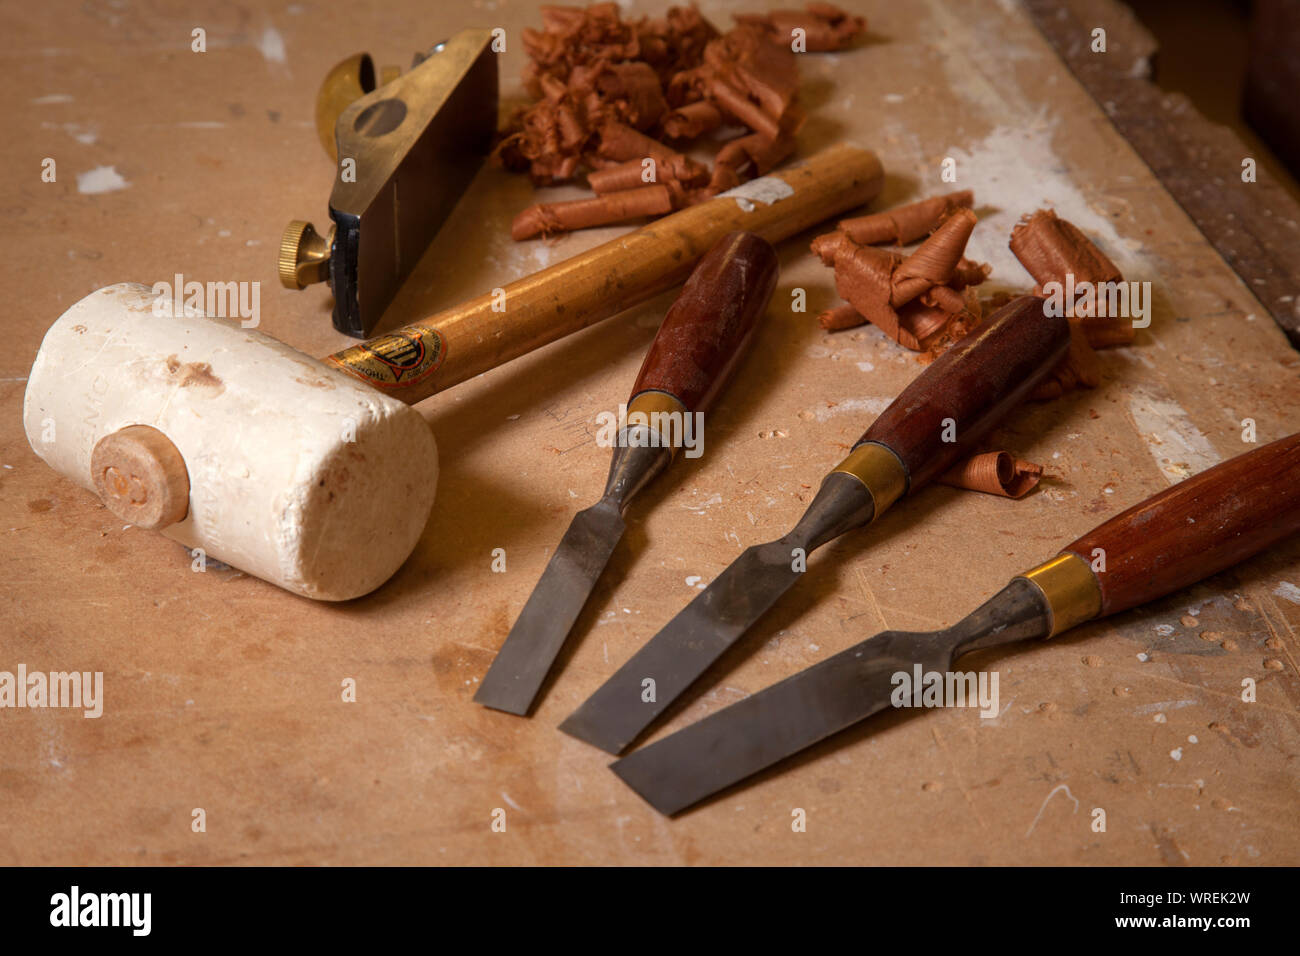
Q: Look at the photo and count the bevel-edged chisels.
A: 3